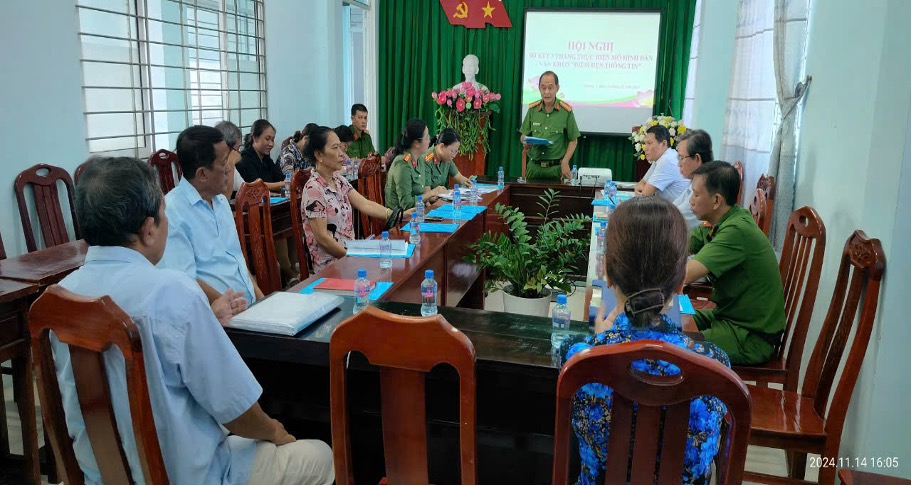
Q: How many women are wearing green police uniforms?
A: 2